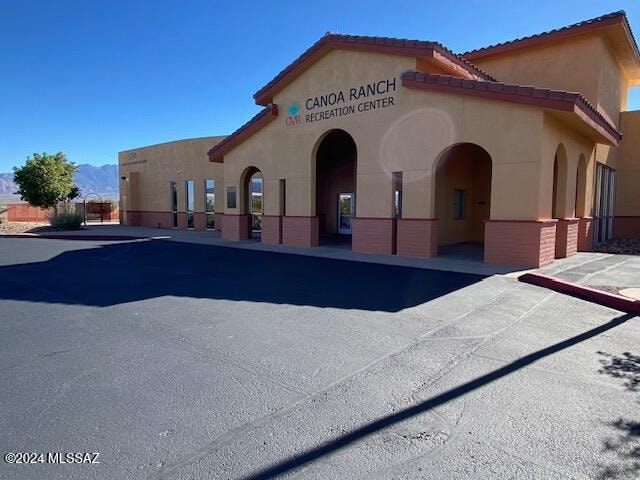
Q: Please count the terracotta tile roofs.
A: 4